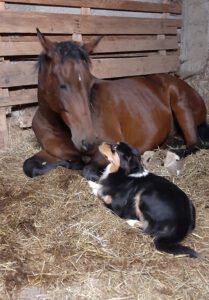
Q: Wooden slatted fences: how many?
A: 1